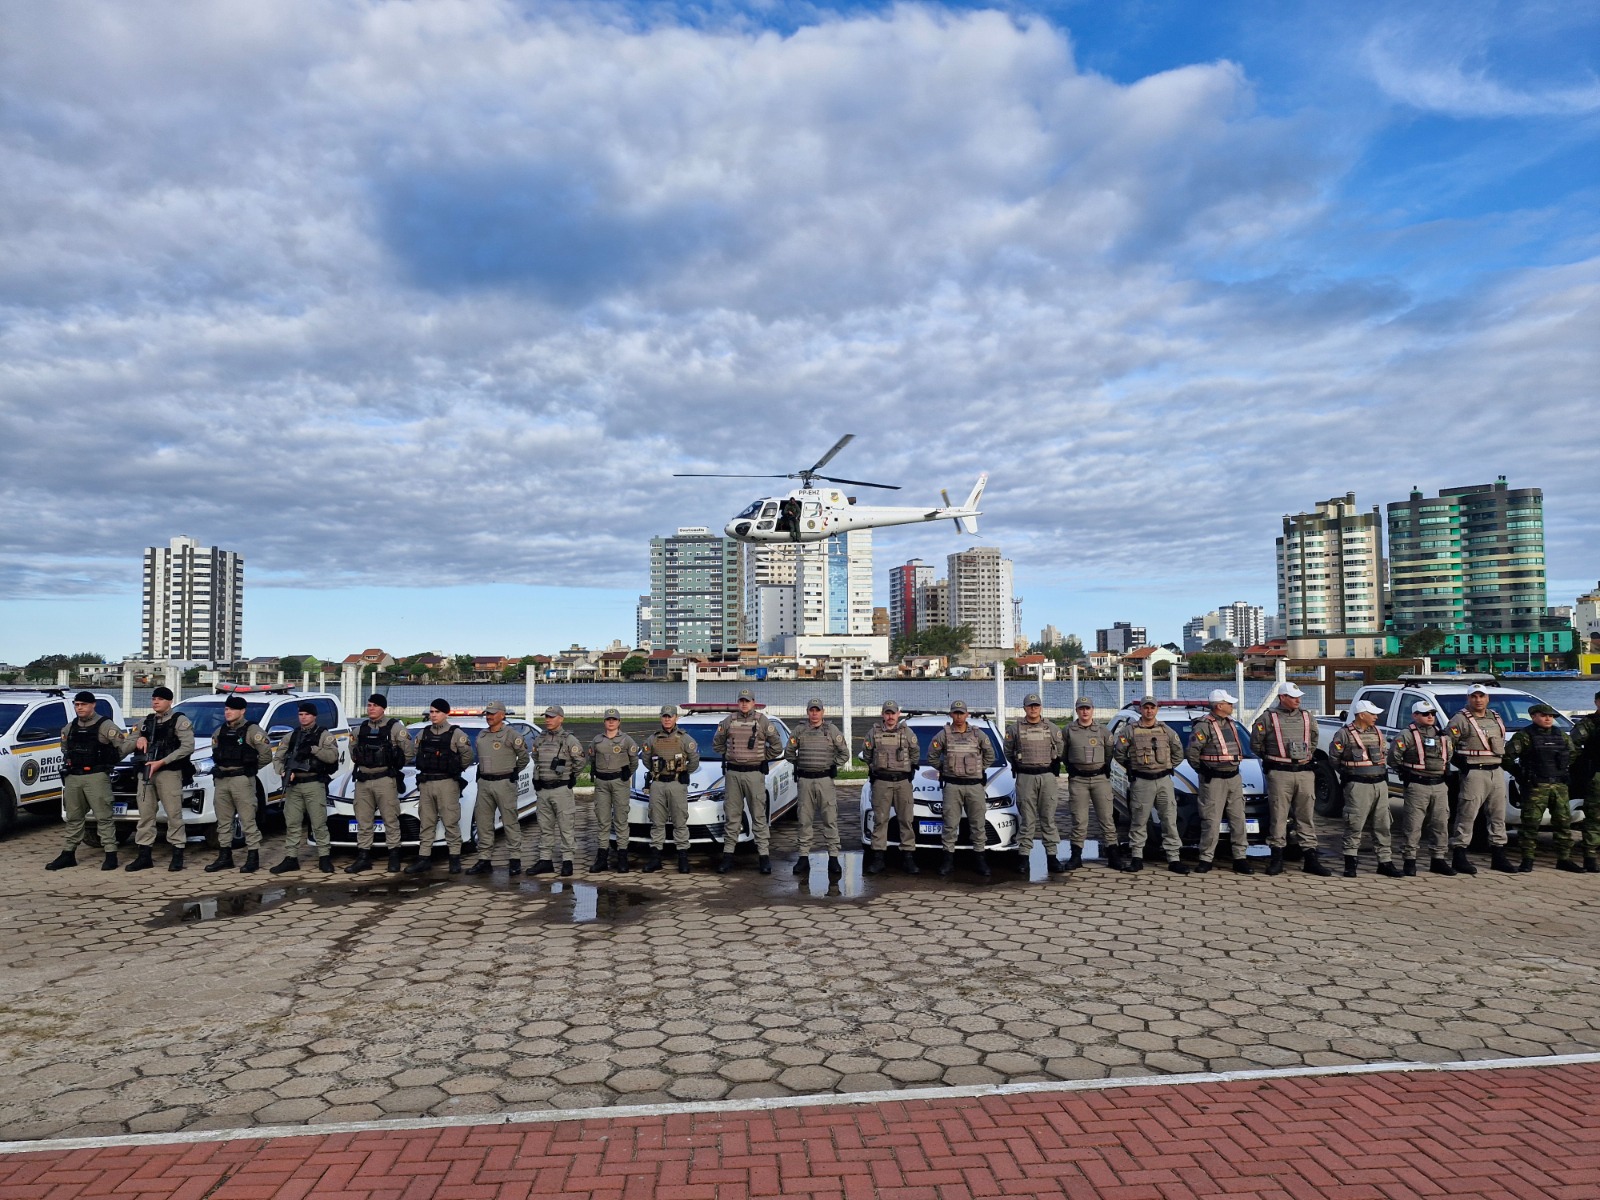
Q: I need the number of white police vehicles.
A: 7